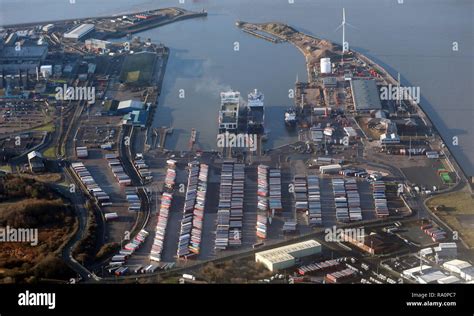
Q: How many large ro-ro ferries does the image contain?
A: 2